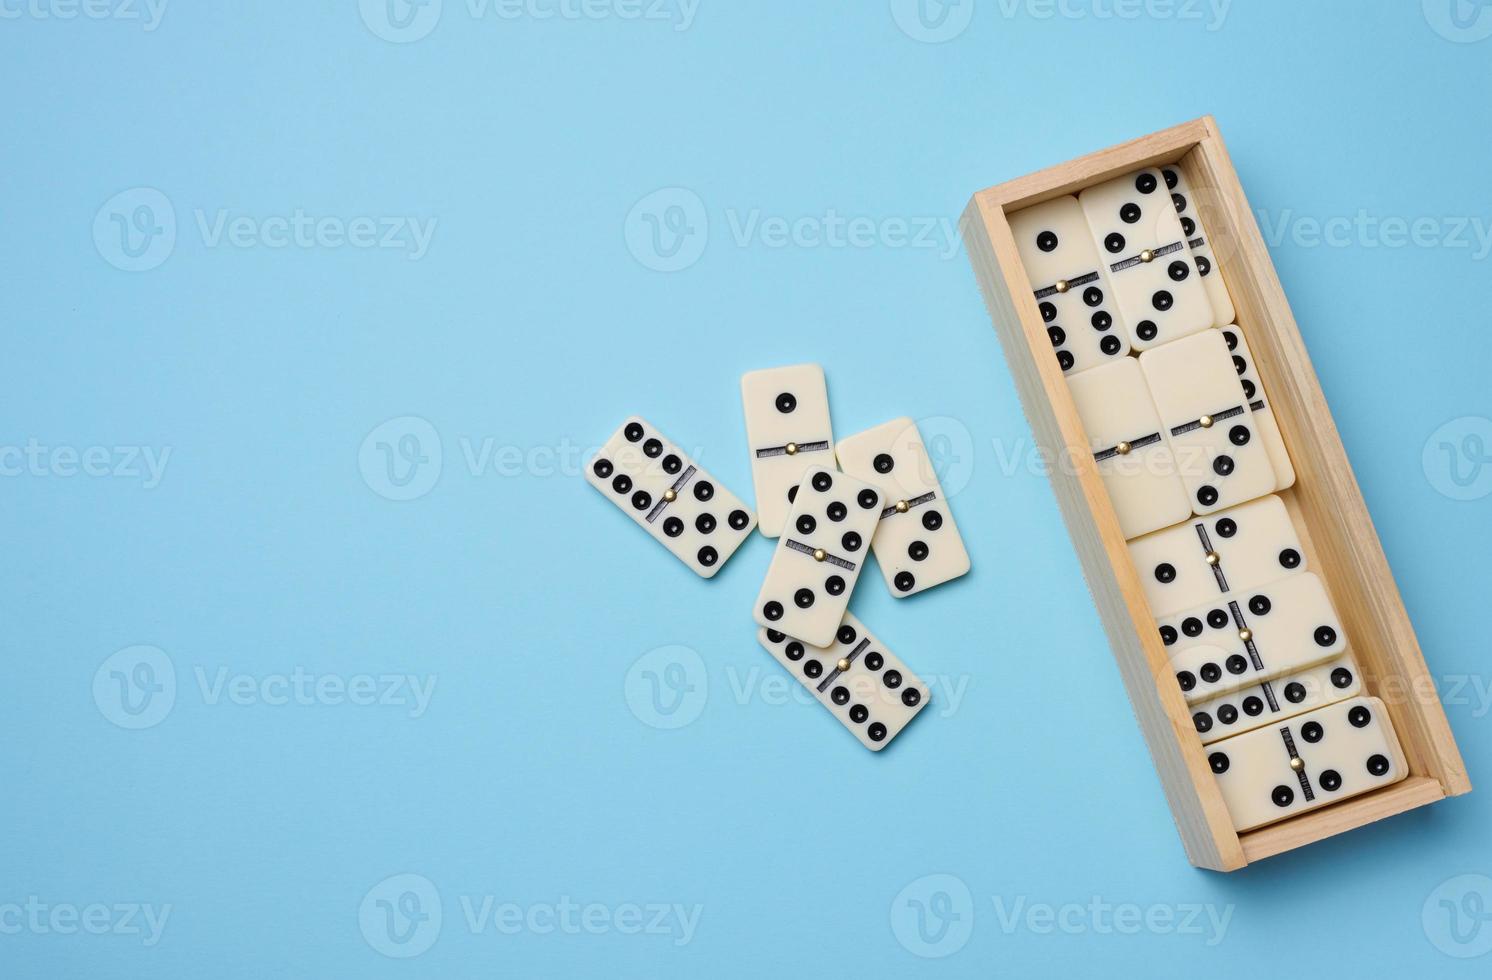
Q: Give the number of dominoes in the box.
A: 10